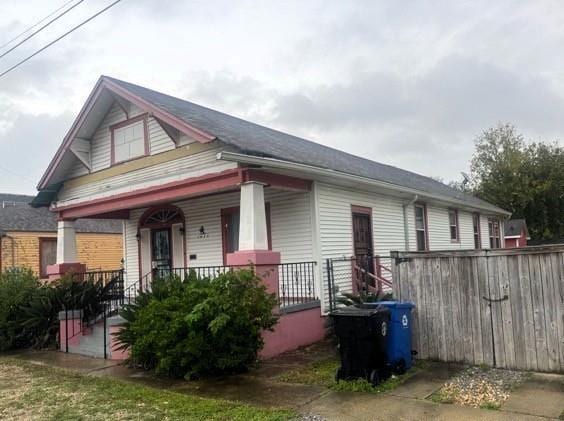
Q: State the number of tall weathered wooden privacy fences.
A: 1